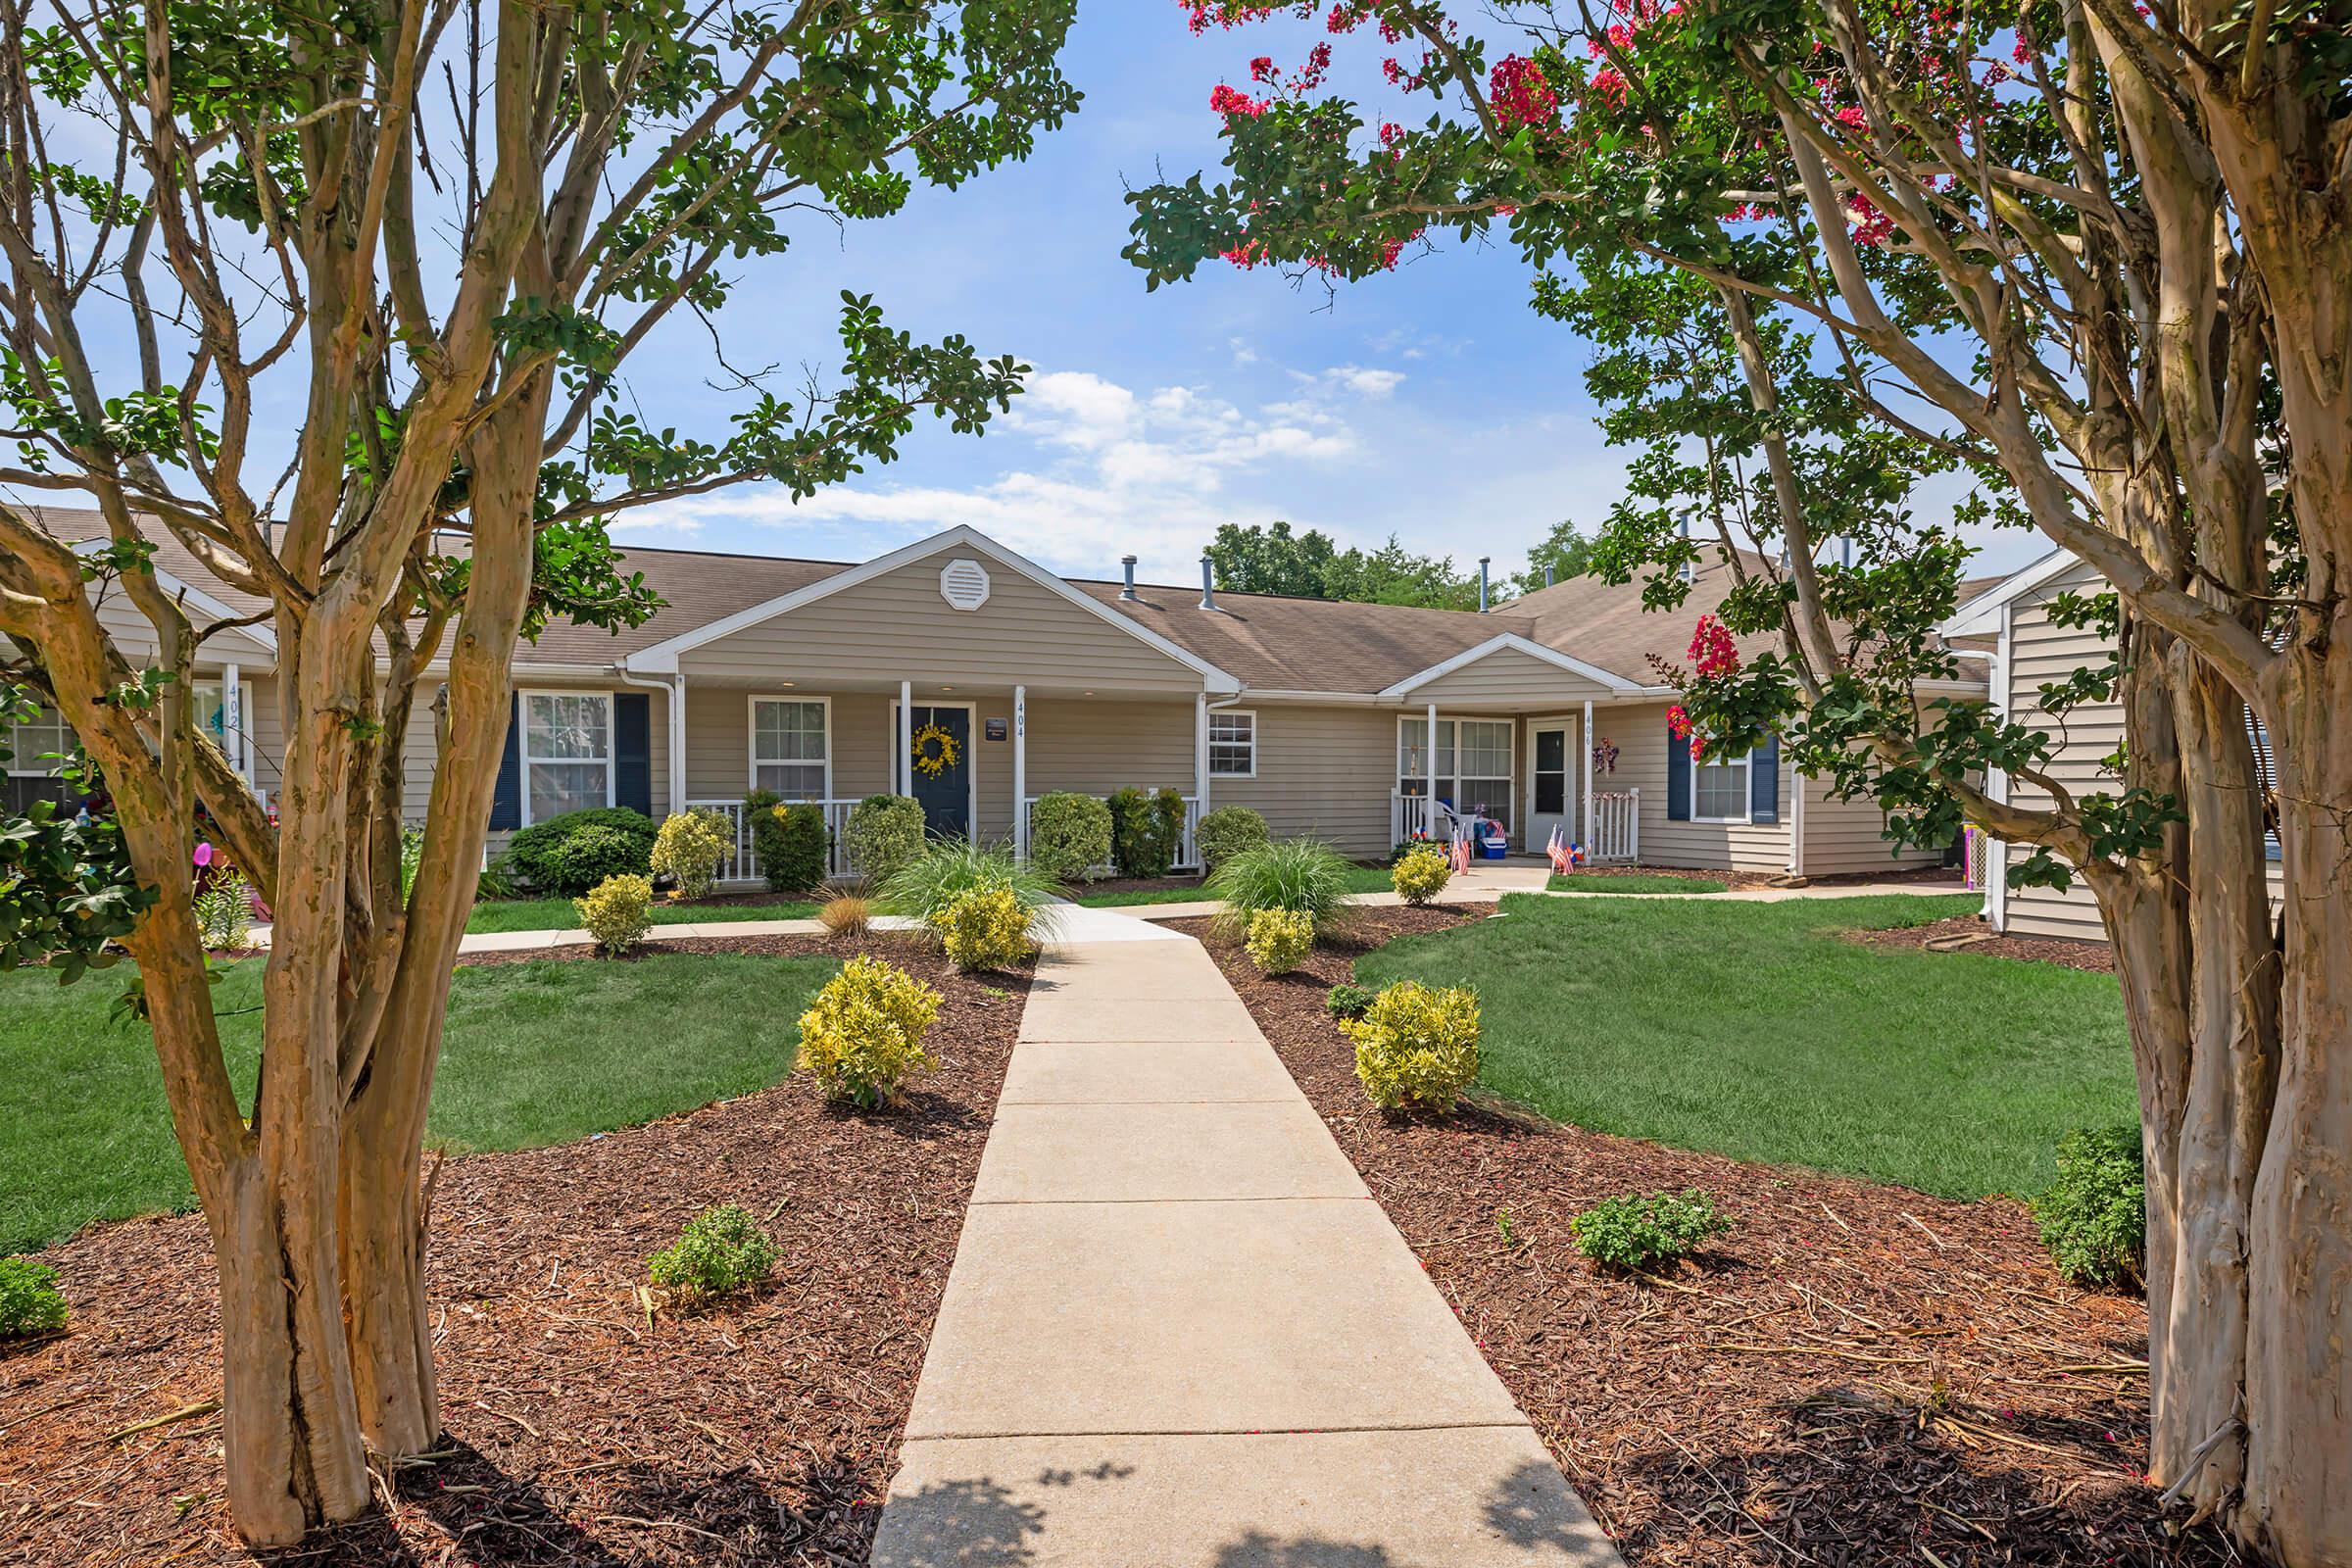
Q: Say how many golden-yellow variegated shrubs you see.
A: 7